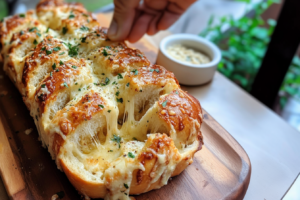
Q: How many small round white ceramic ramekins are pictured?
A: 1